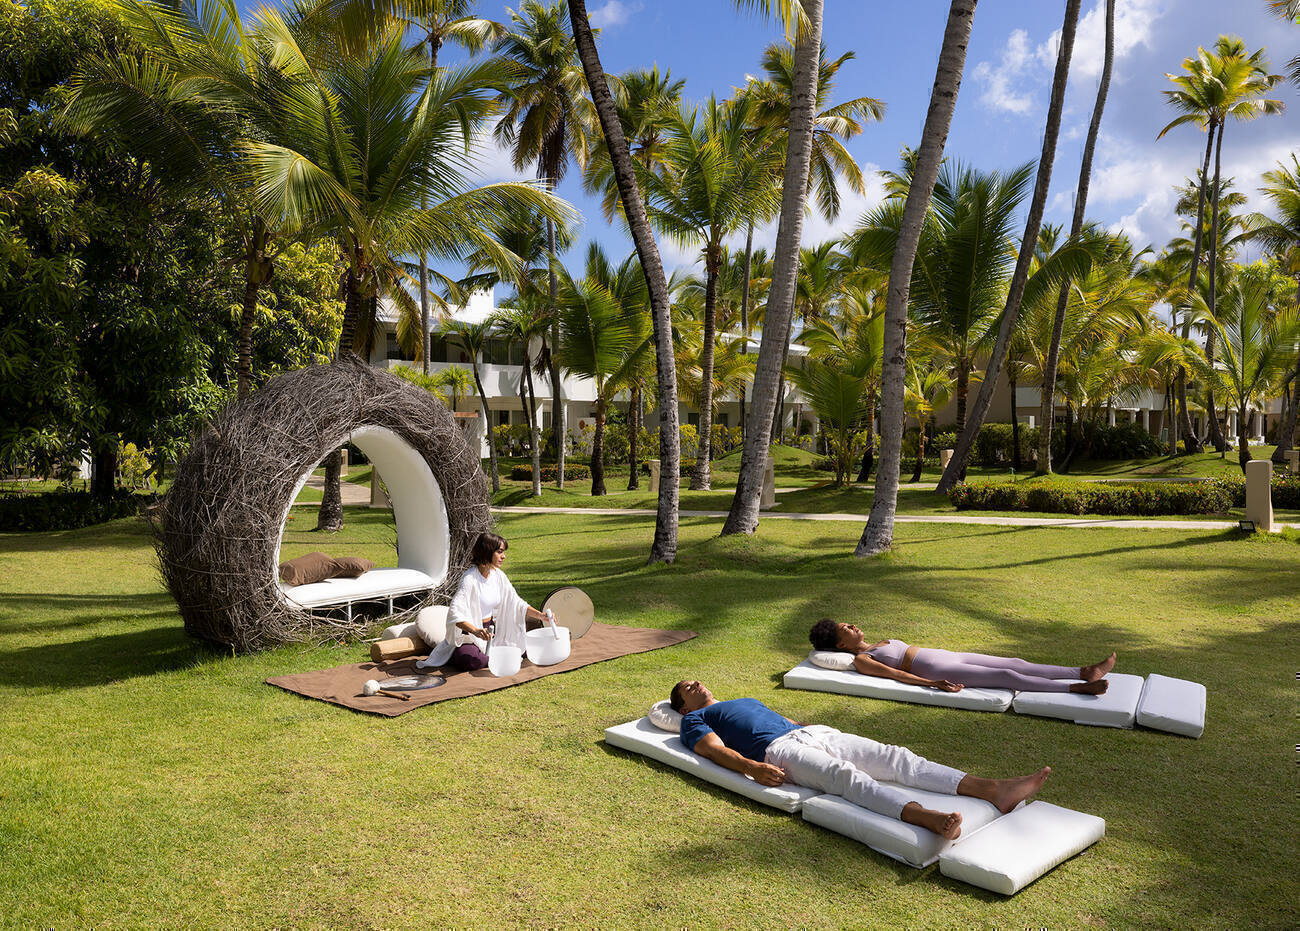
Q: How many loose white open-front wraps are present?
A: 1